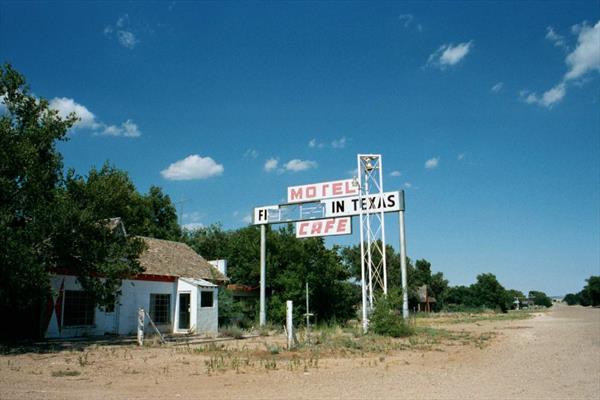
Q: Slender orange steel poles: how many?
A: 0